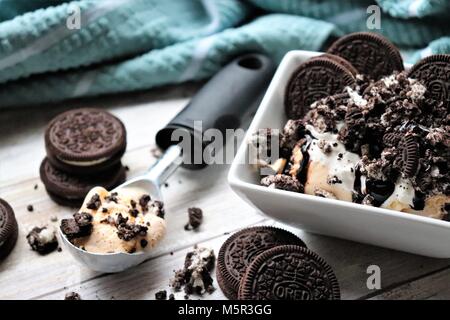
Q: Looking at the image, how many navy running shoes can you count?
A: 0